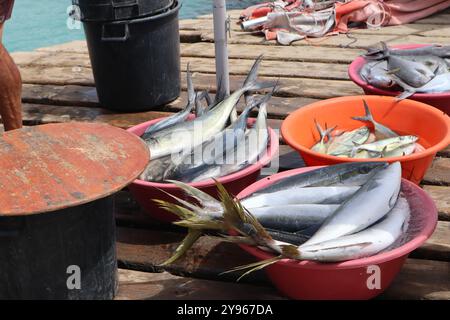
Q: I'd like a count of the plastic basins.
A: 4